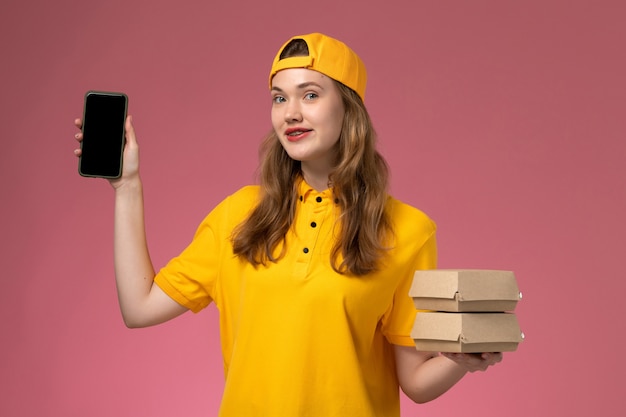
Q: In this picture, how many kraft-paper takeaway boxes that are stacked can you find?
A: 2